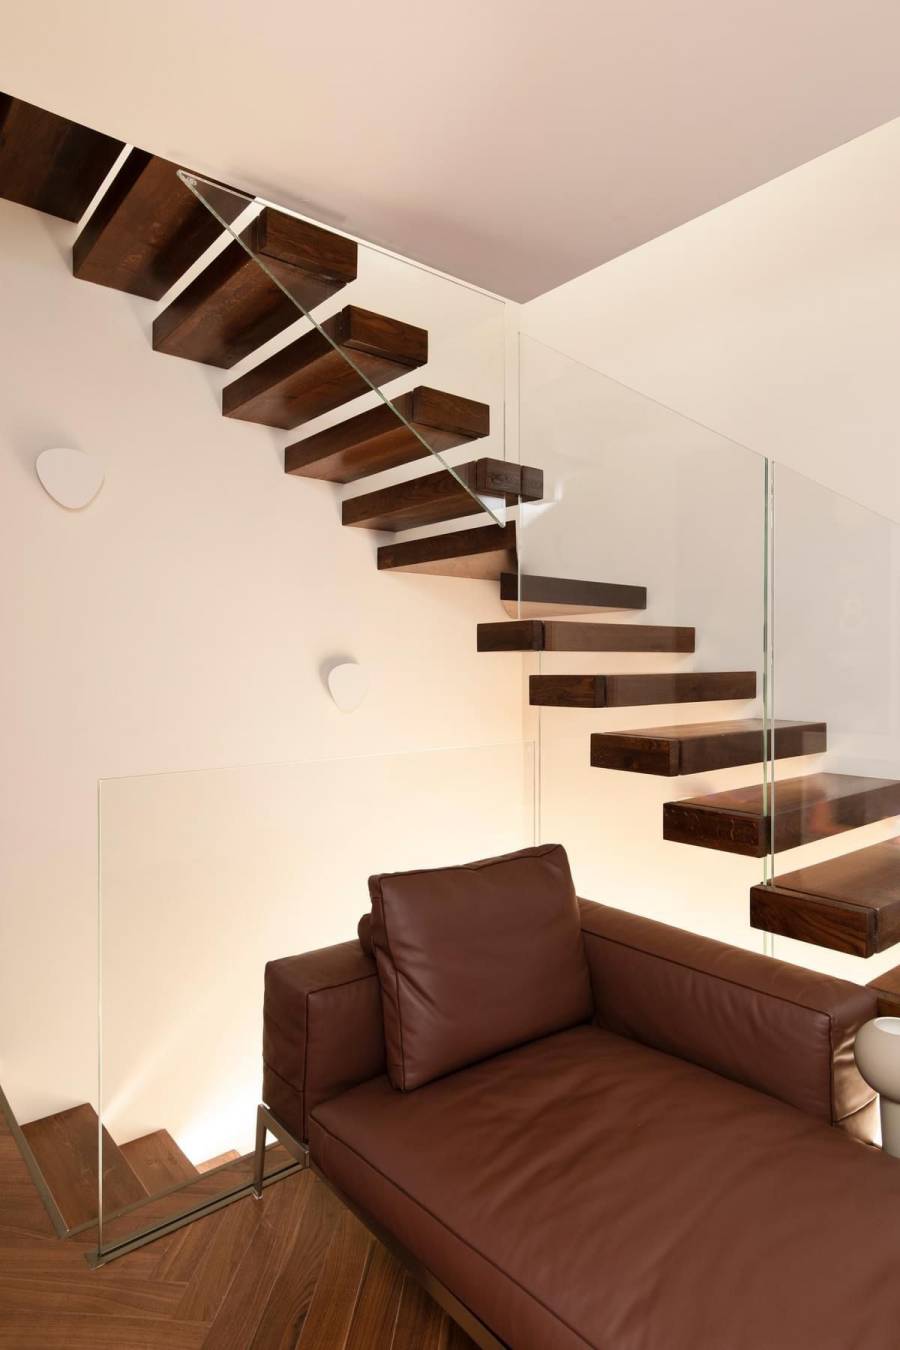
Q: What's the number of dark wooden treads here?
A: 14